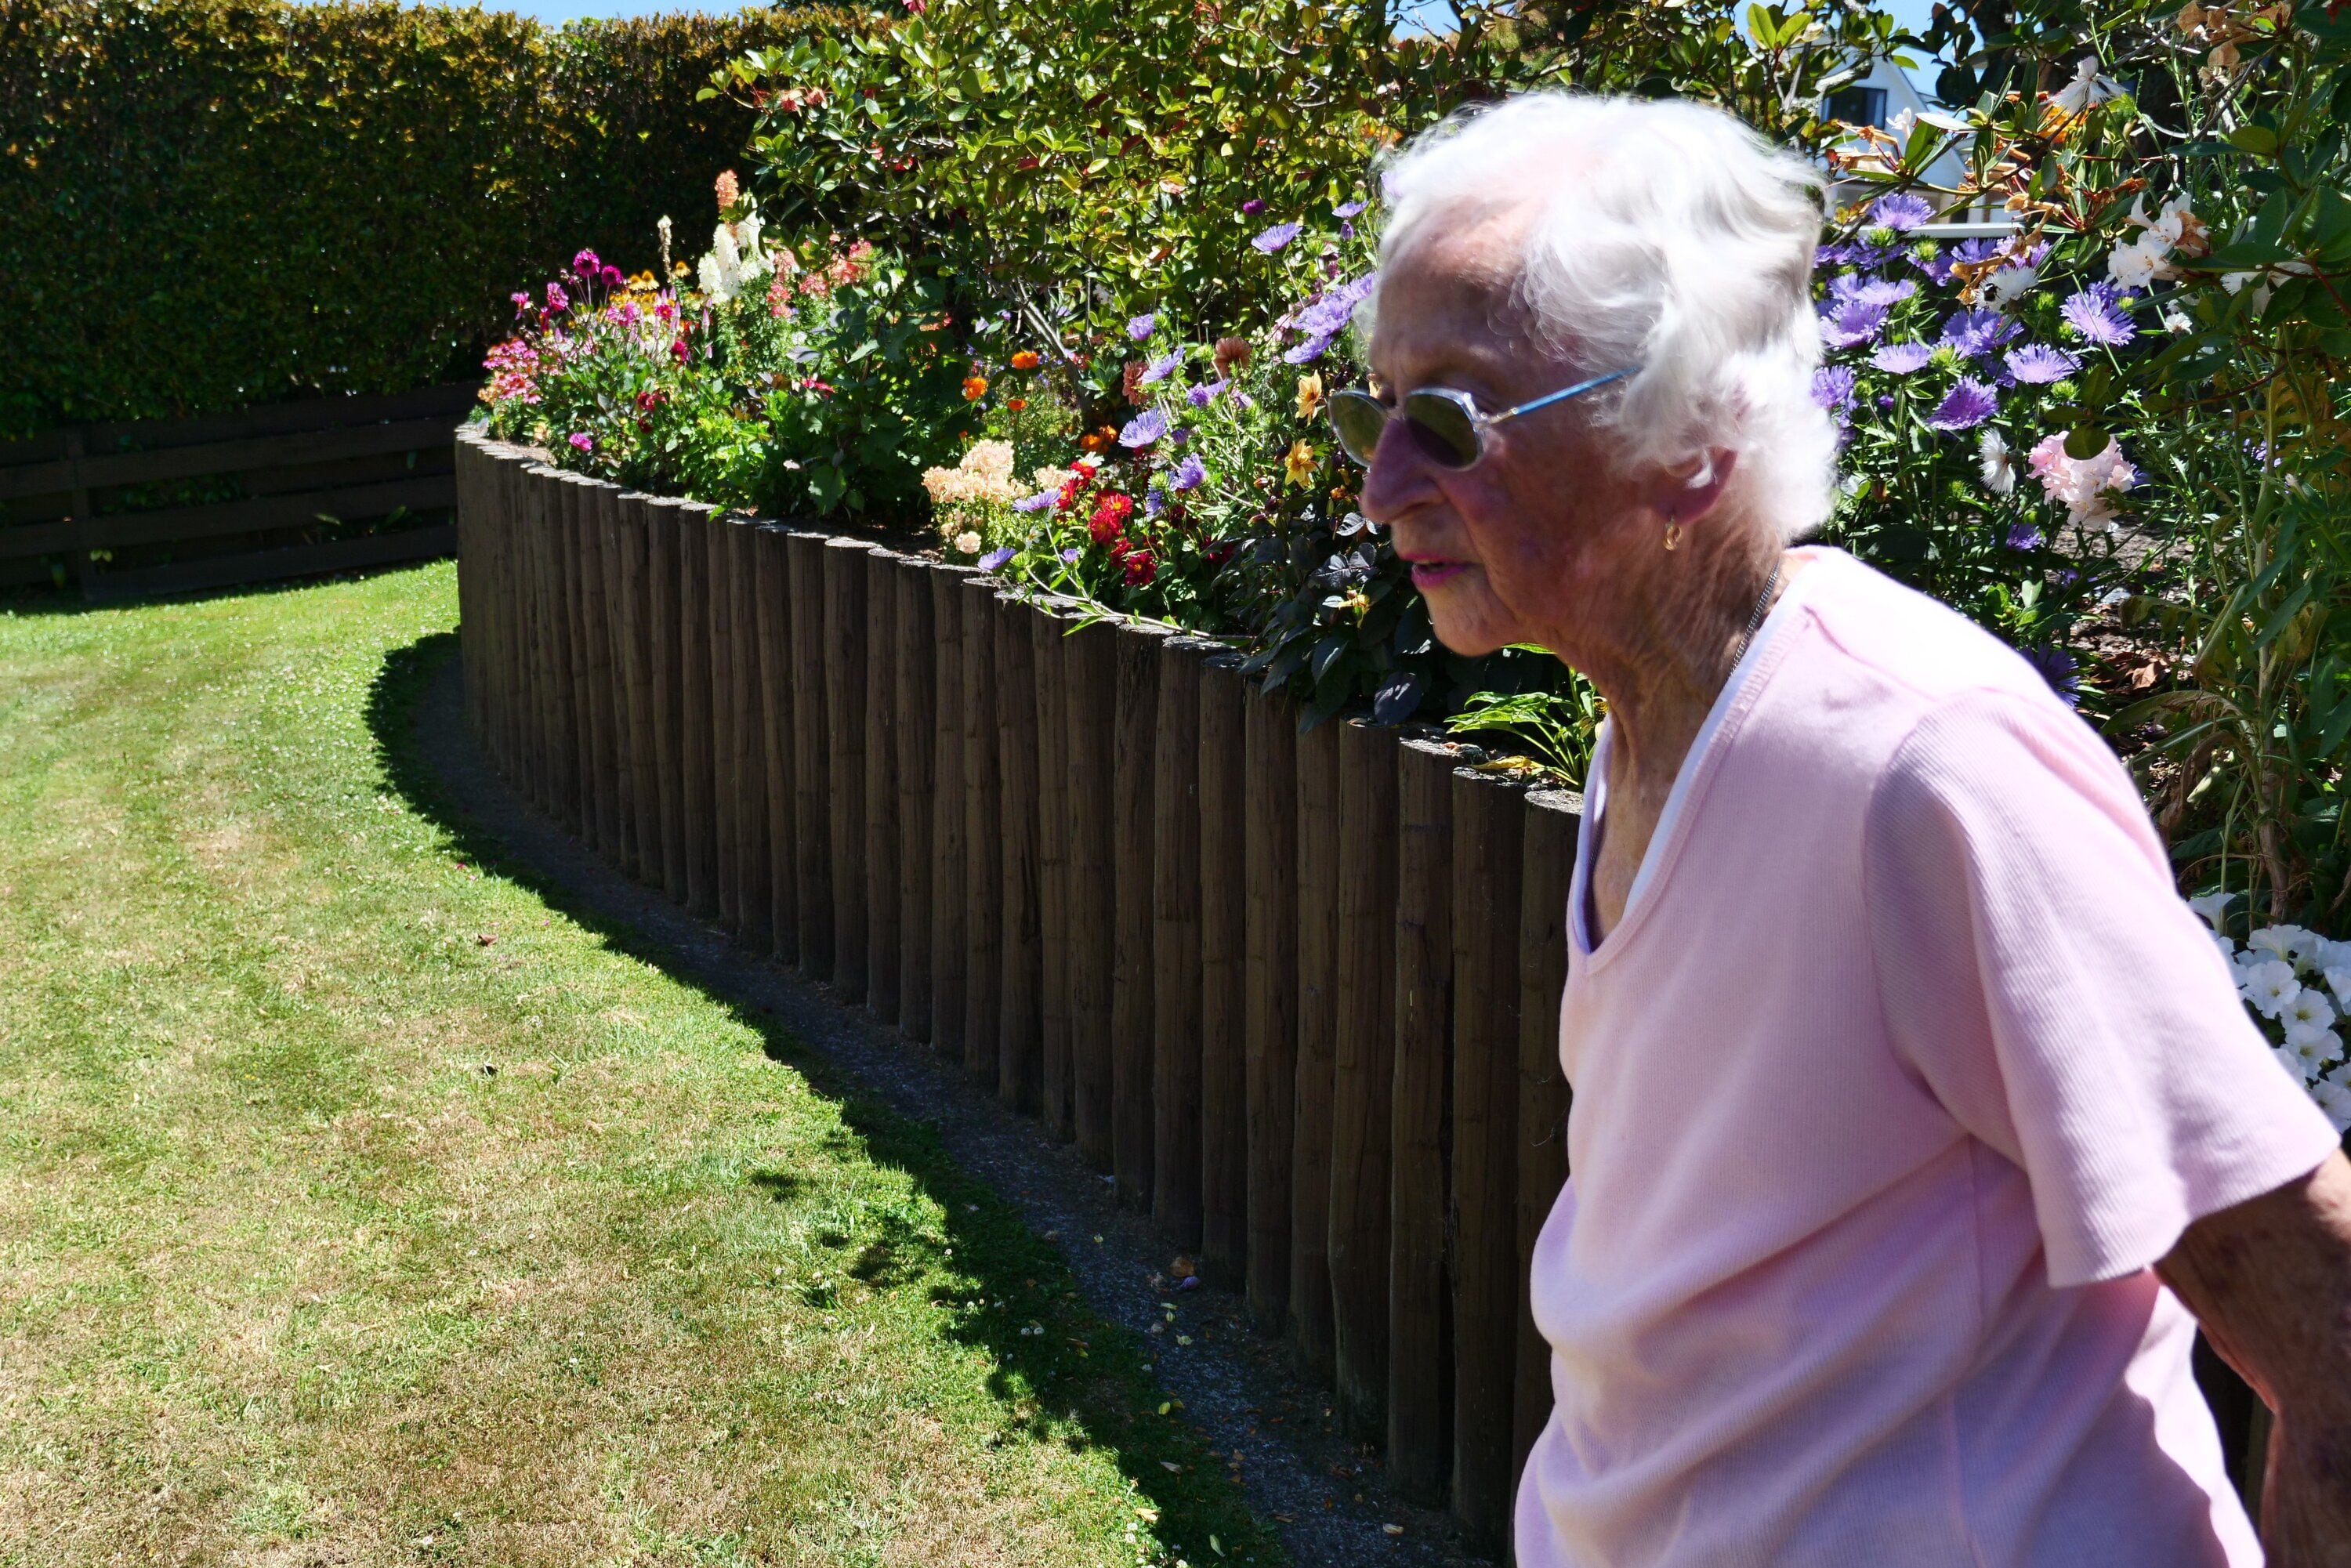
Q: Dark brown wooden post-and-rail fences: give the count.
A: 1